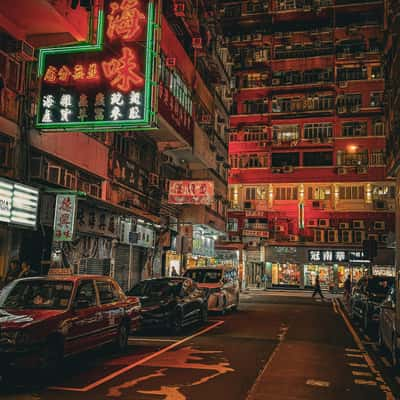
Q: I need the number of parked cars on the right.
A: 2